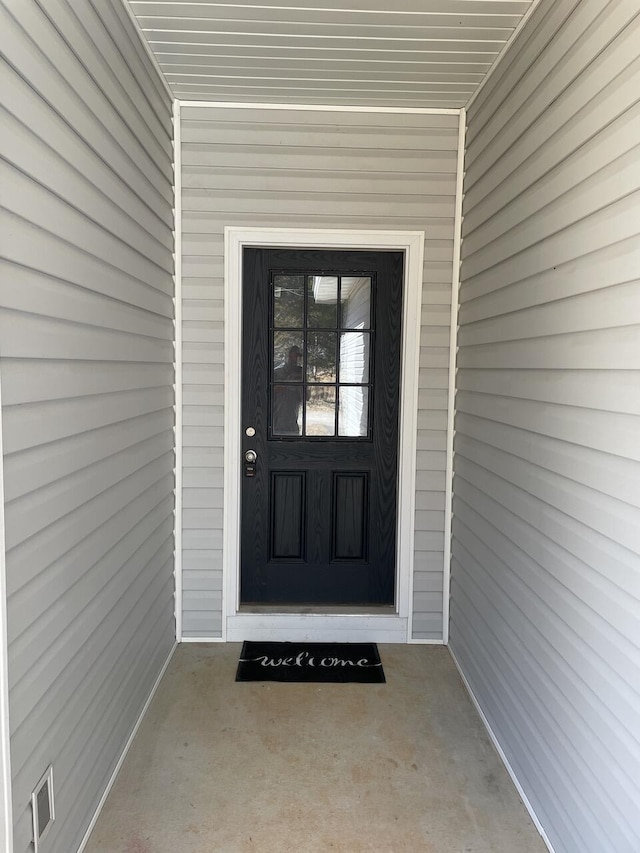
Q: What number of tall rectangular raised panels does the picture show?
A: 2